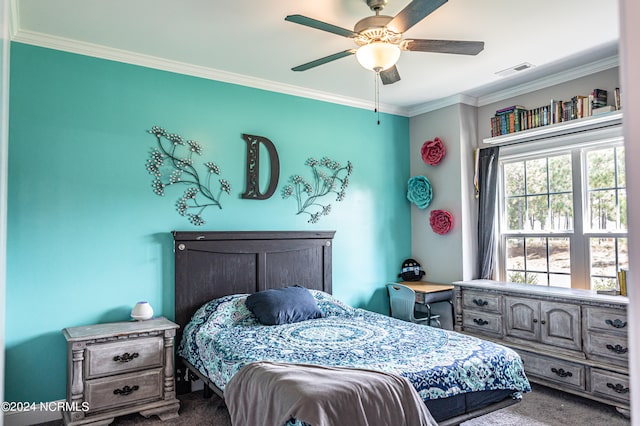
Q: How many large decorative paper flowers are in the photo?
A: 3